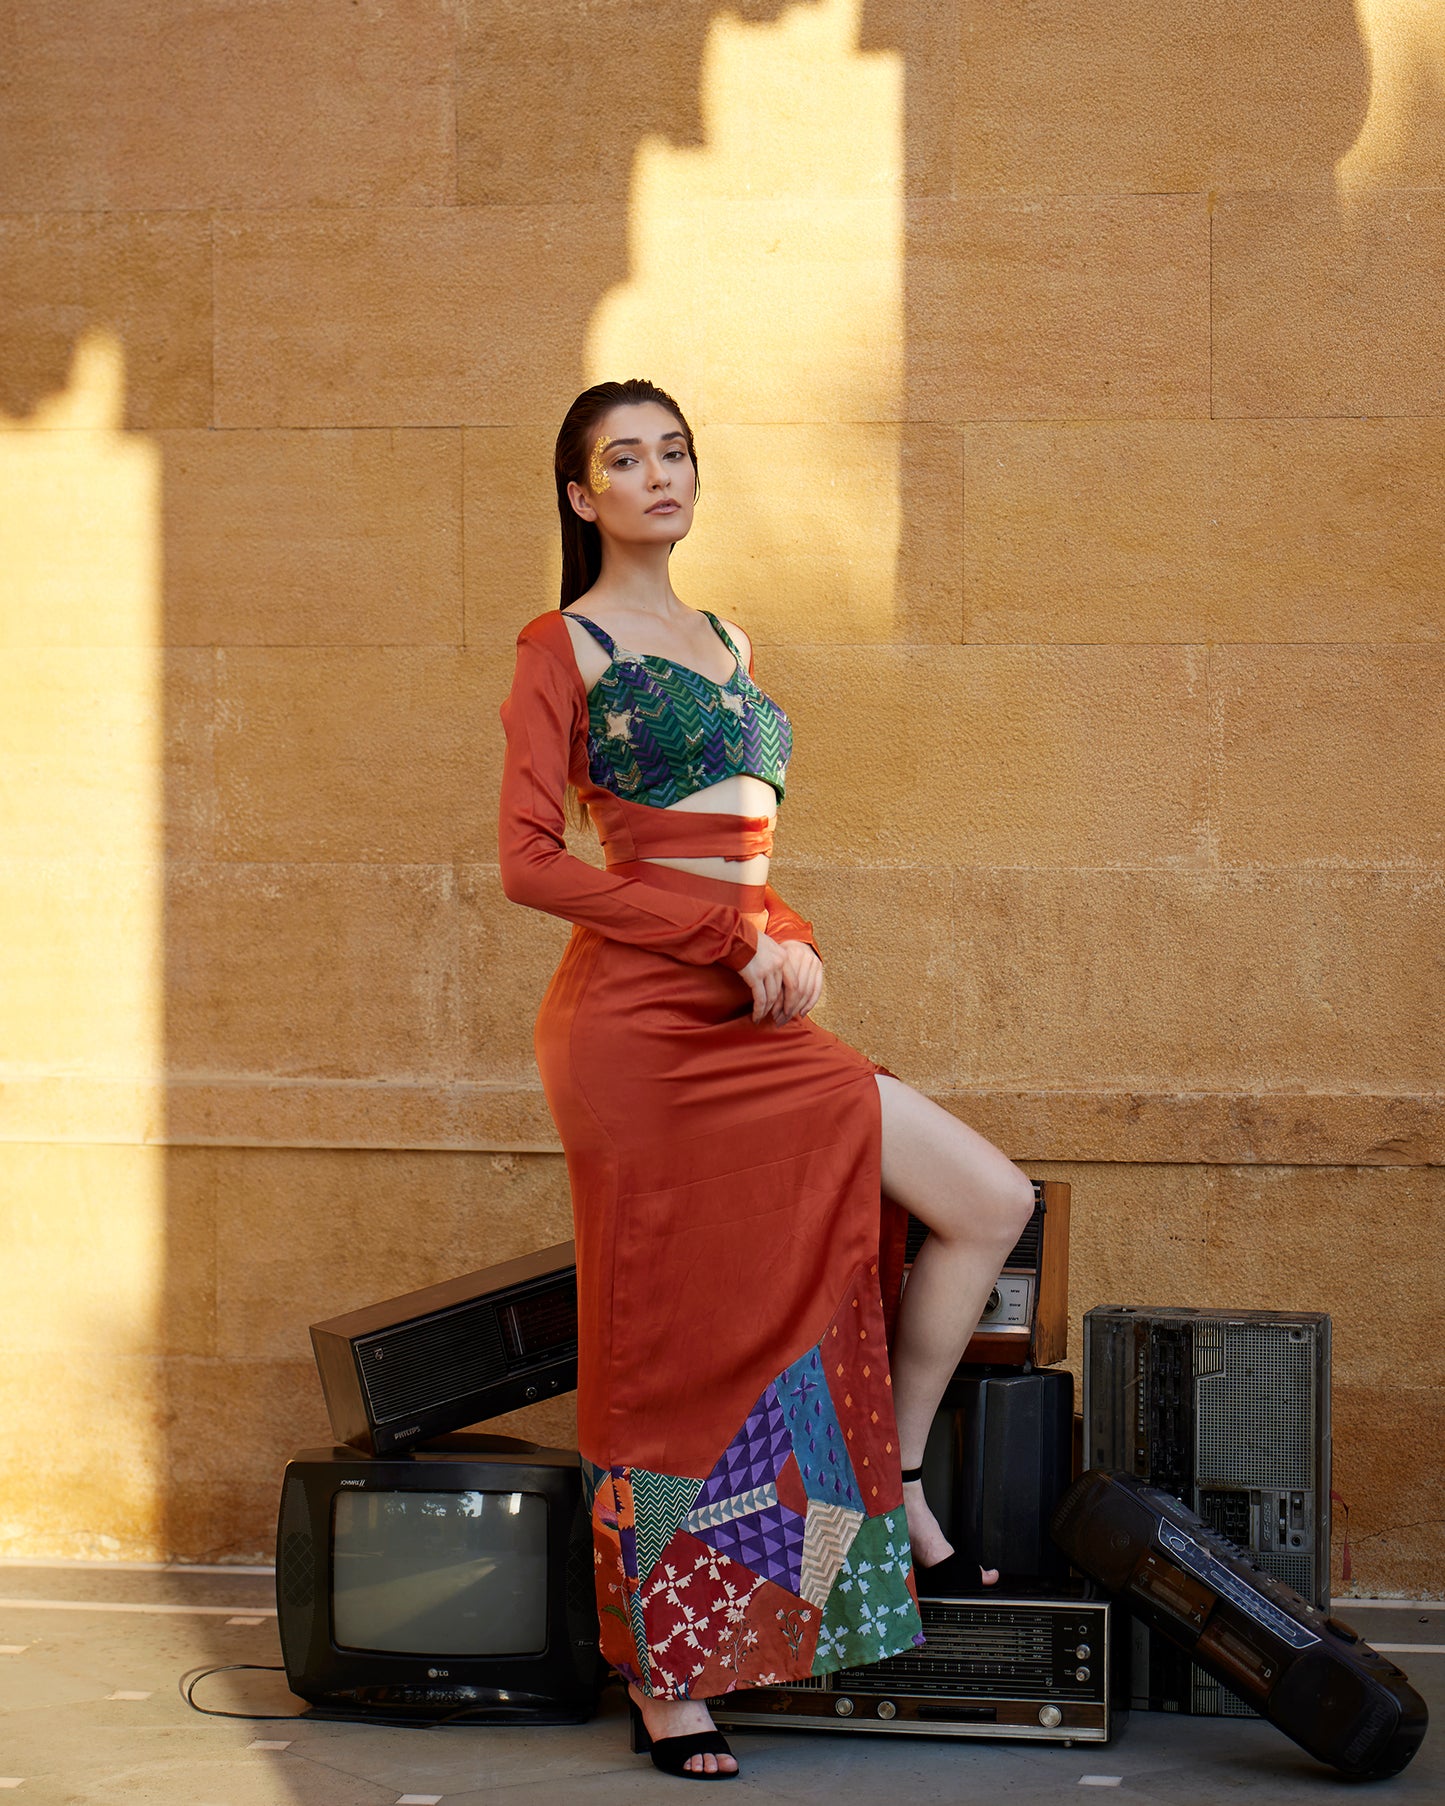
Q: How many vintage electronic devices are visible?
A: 7